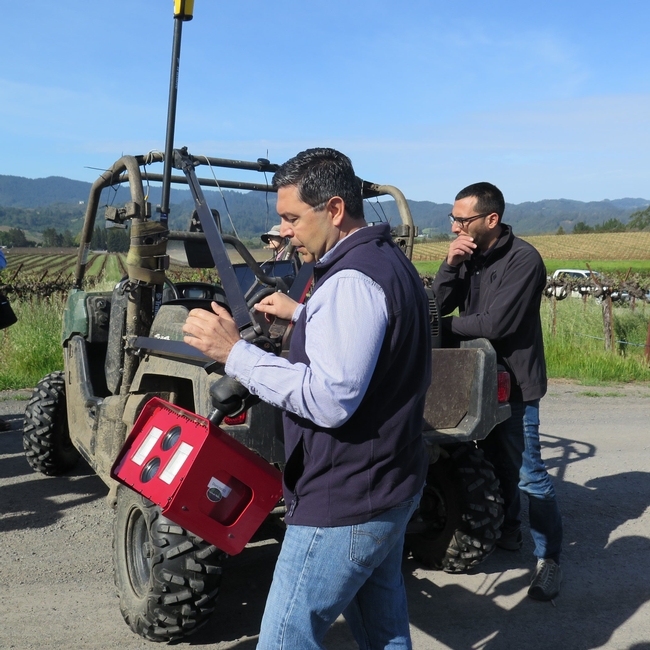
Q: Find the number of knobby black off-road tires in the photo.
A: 3